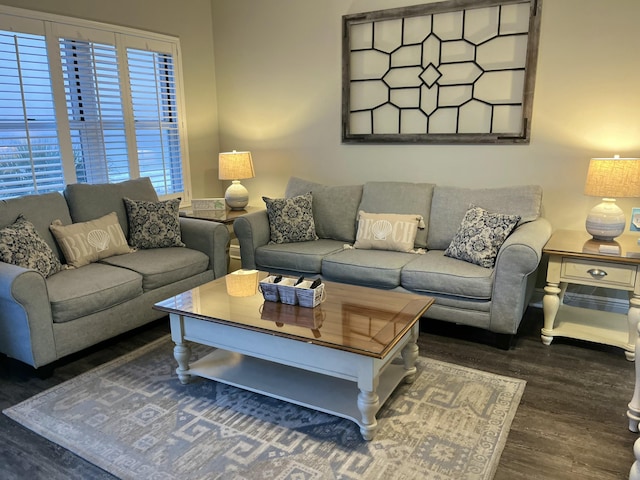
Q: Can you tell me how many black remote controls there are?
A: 3